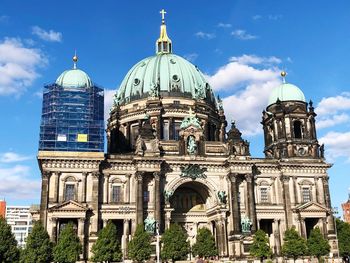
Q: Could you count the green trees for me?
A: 11